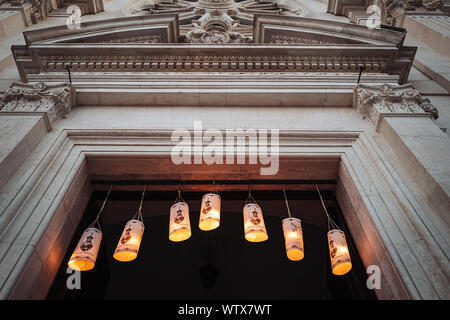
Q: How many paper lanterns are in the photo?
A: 7